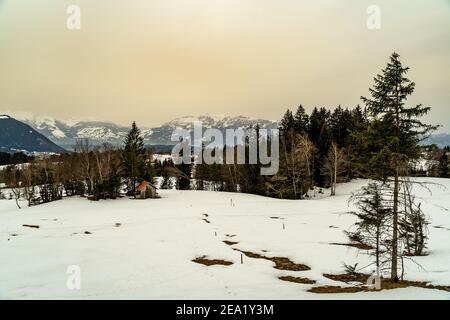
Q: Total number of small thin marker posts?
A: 4